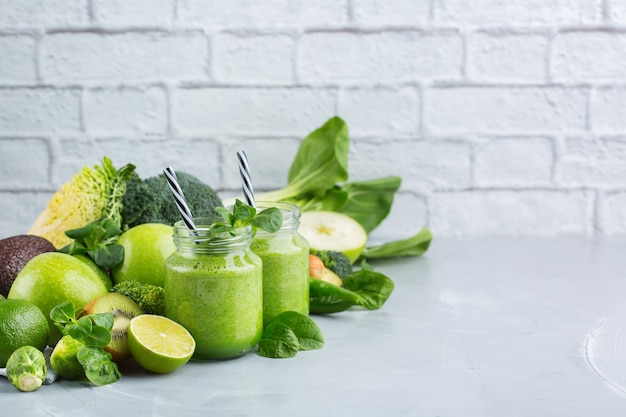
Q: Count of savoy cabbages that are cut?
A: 1